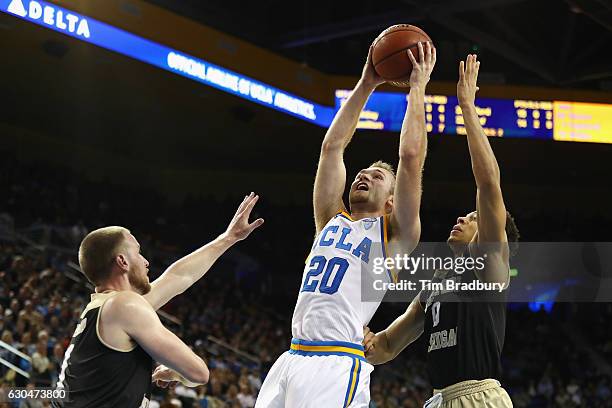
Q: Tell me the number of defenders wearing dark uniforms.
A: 2